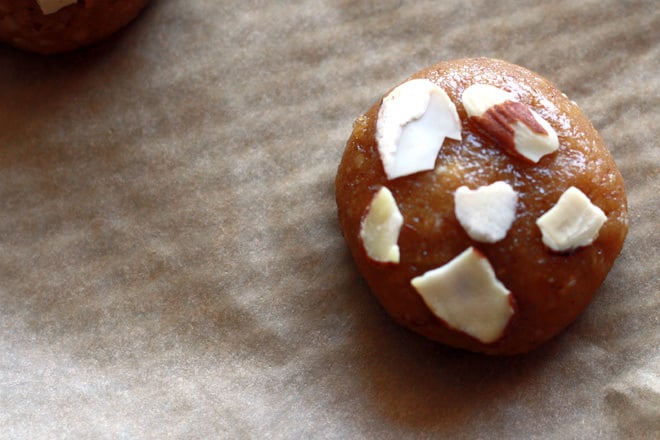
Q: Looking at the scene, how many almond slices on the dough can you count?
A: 6